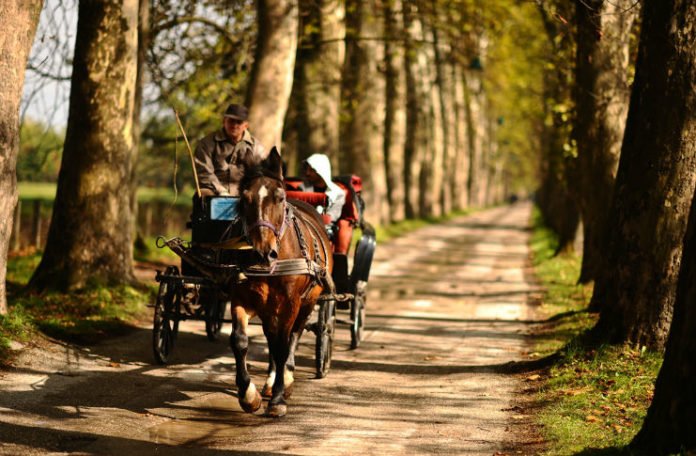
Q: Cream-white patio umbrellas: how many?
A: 0